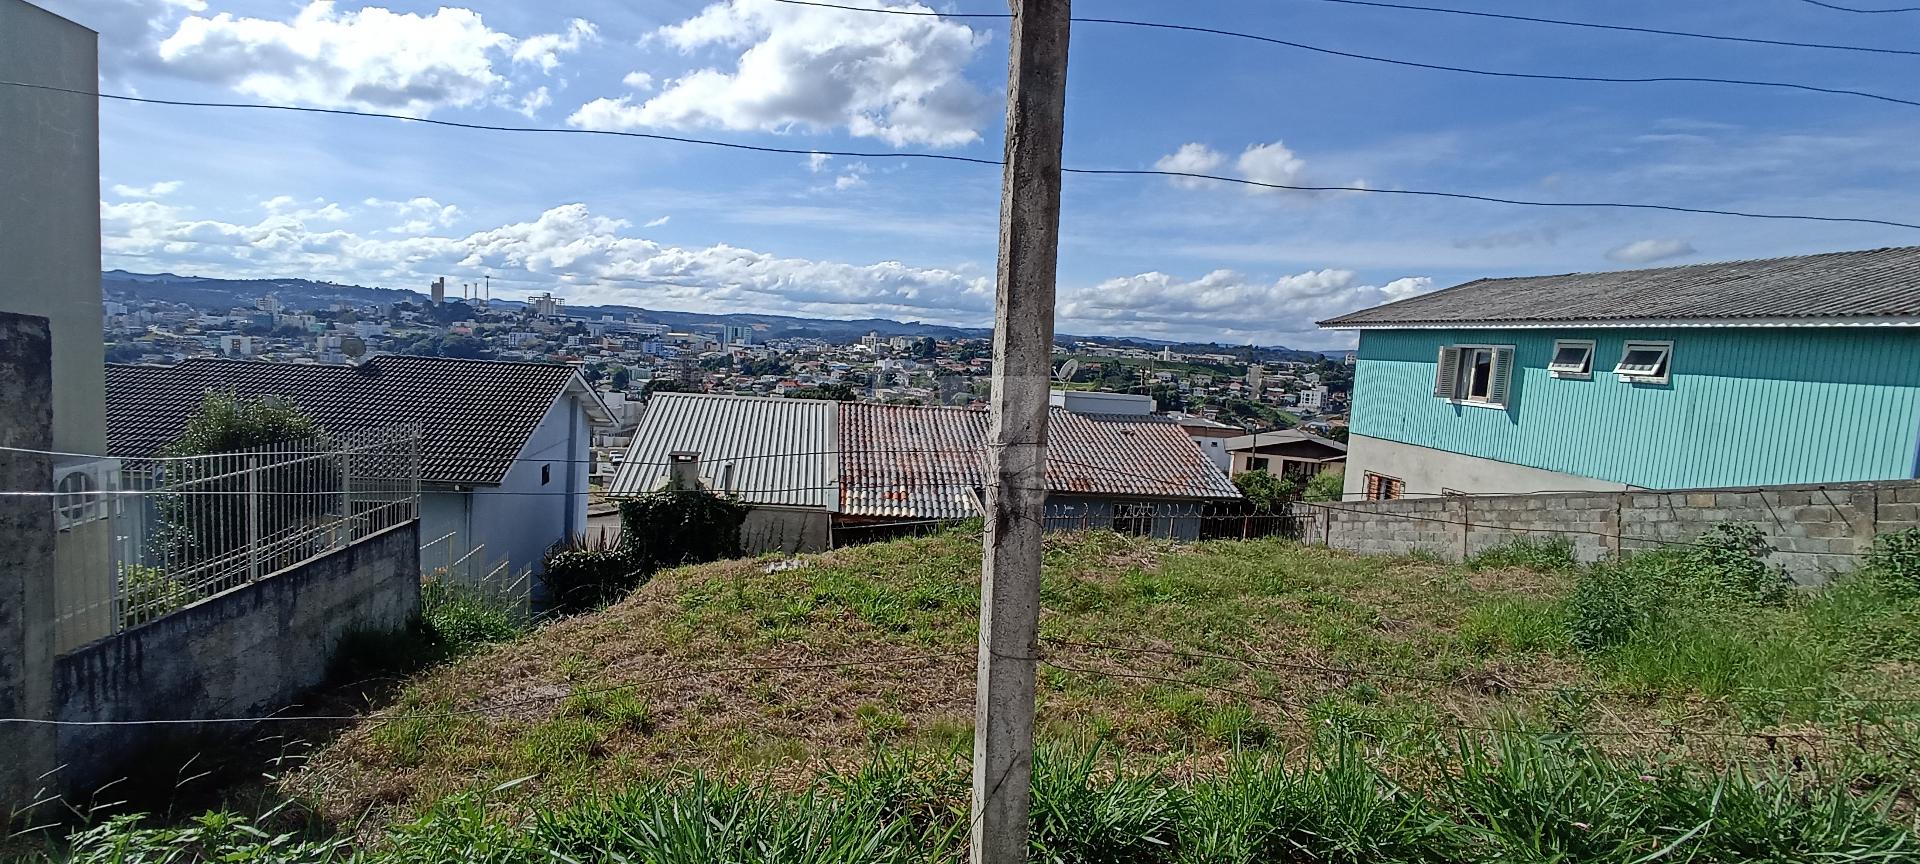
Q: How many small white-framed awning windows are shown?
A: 2